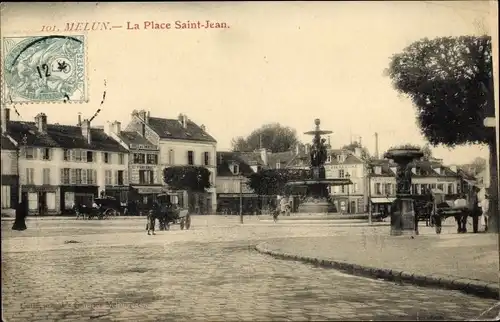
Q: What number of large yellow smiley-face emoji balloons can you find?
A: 0